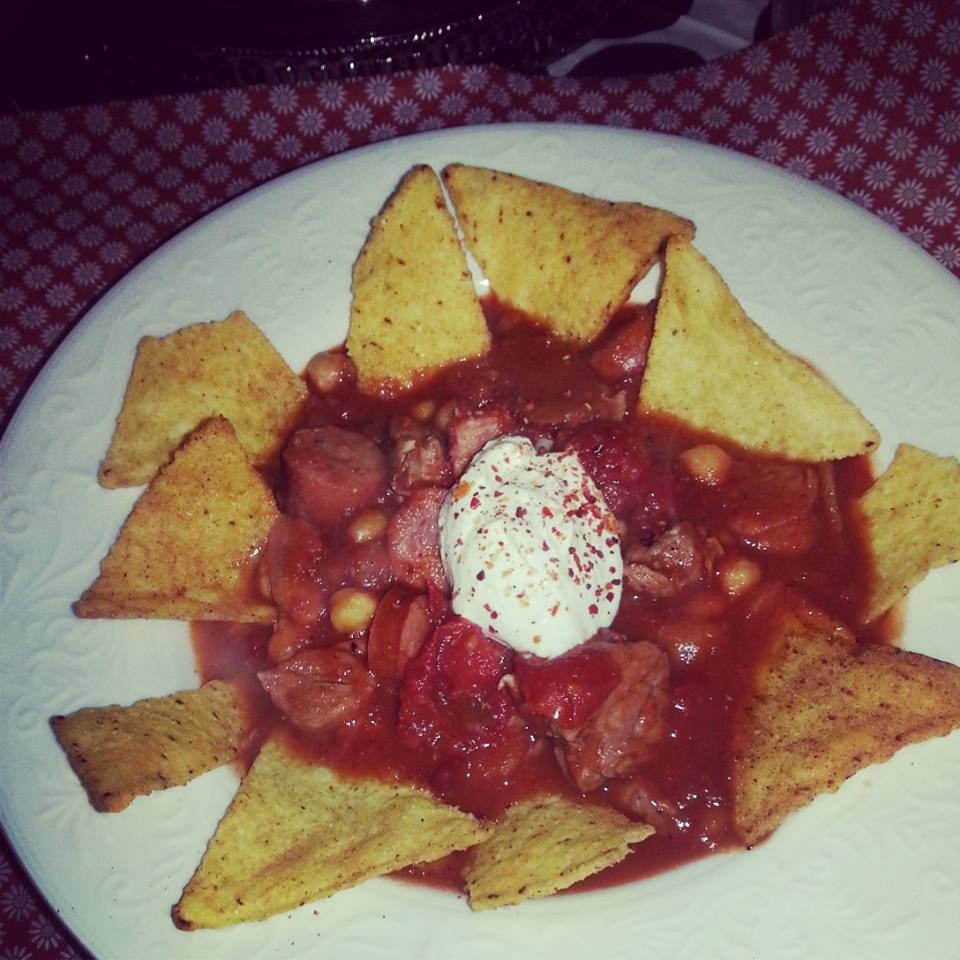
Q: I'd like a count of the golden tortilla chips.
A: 10